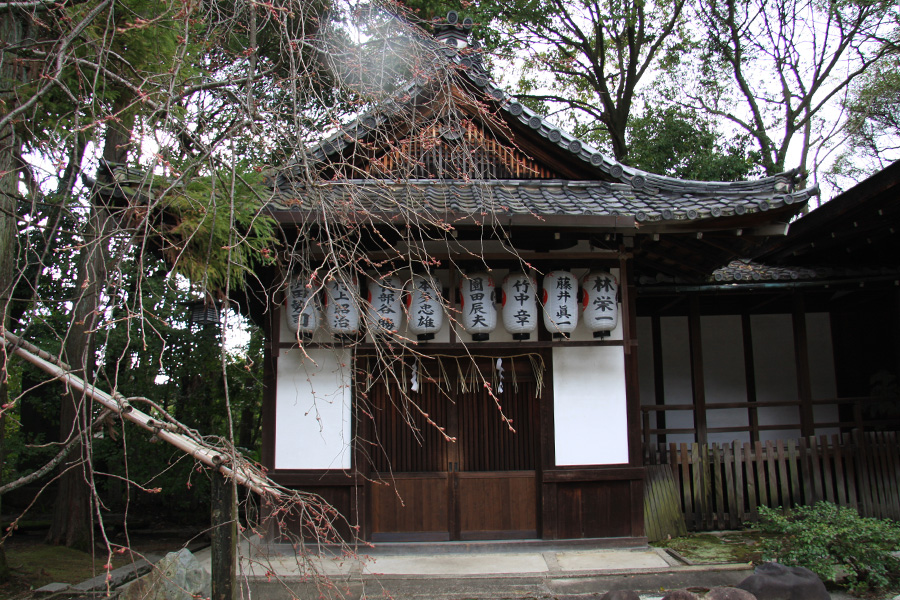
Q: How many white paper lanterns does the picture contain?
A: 8